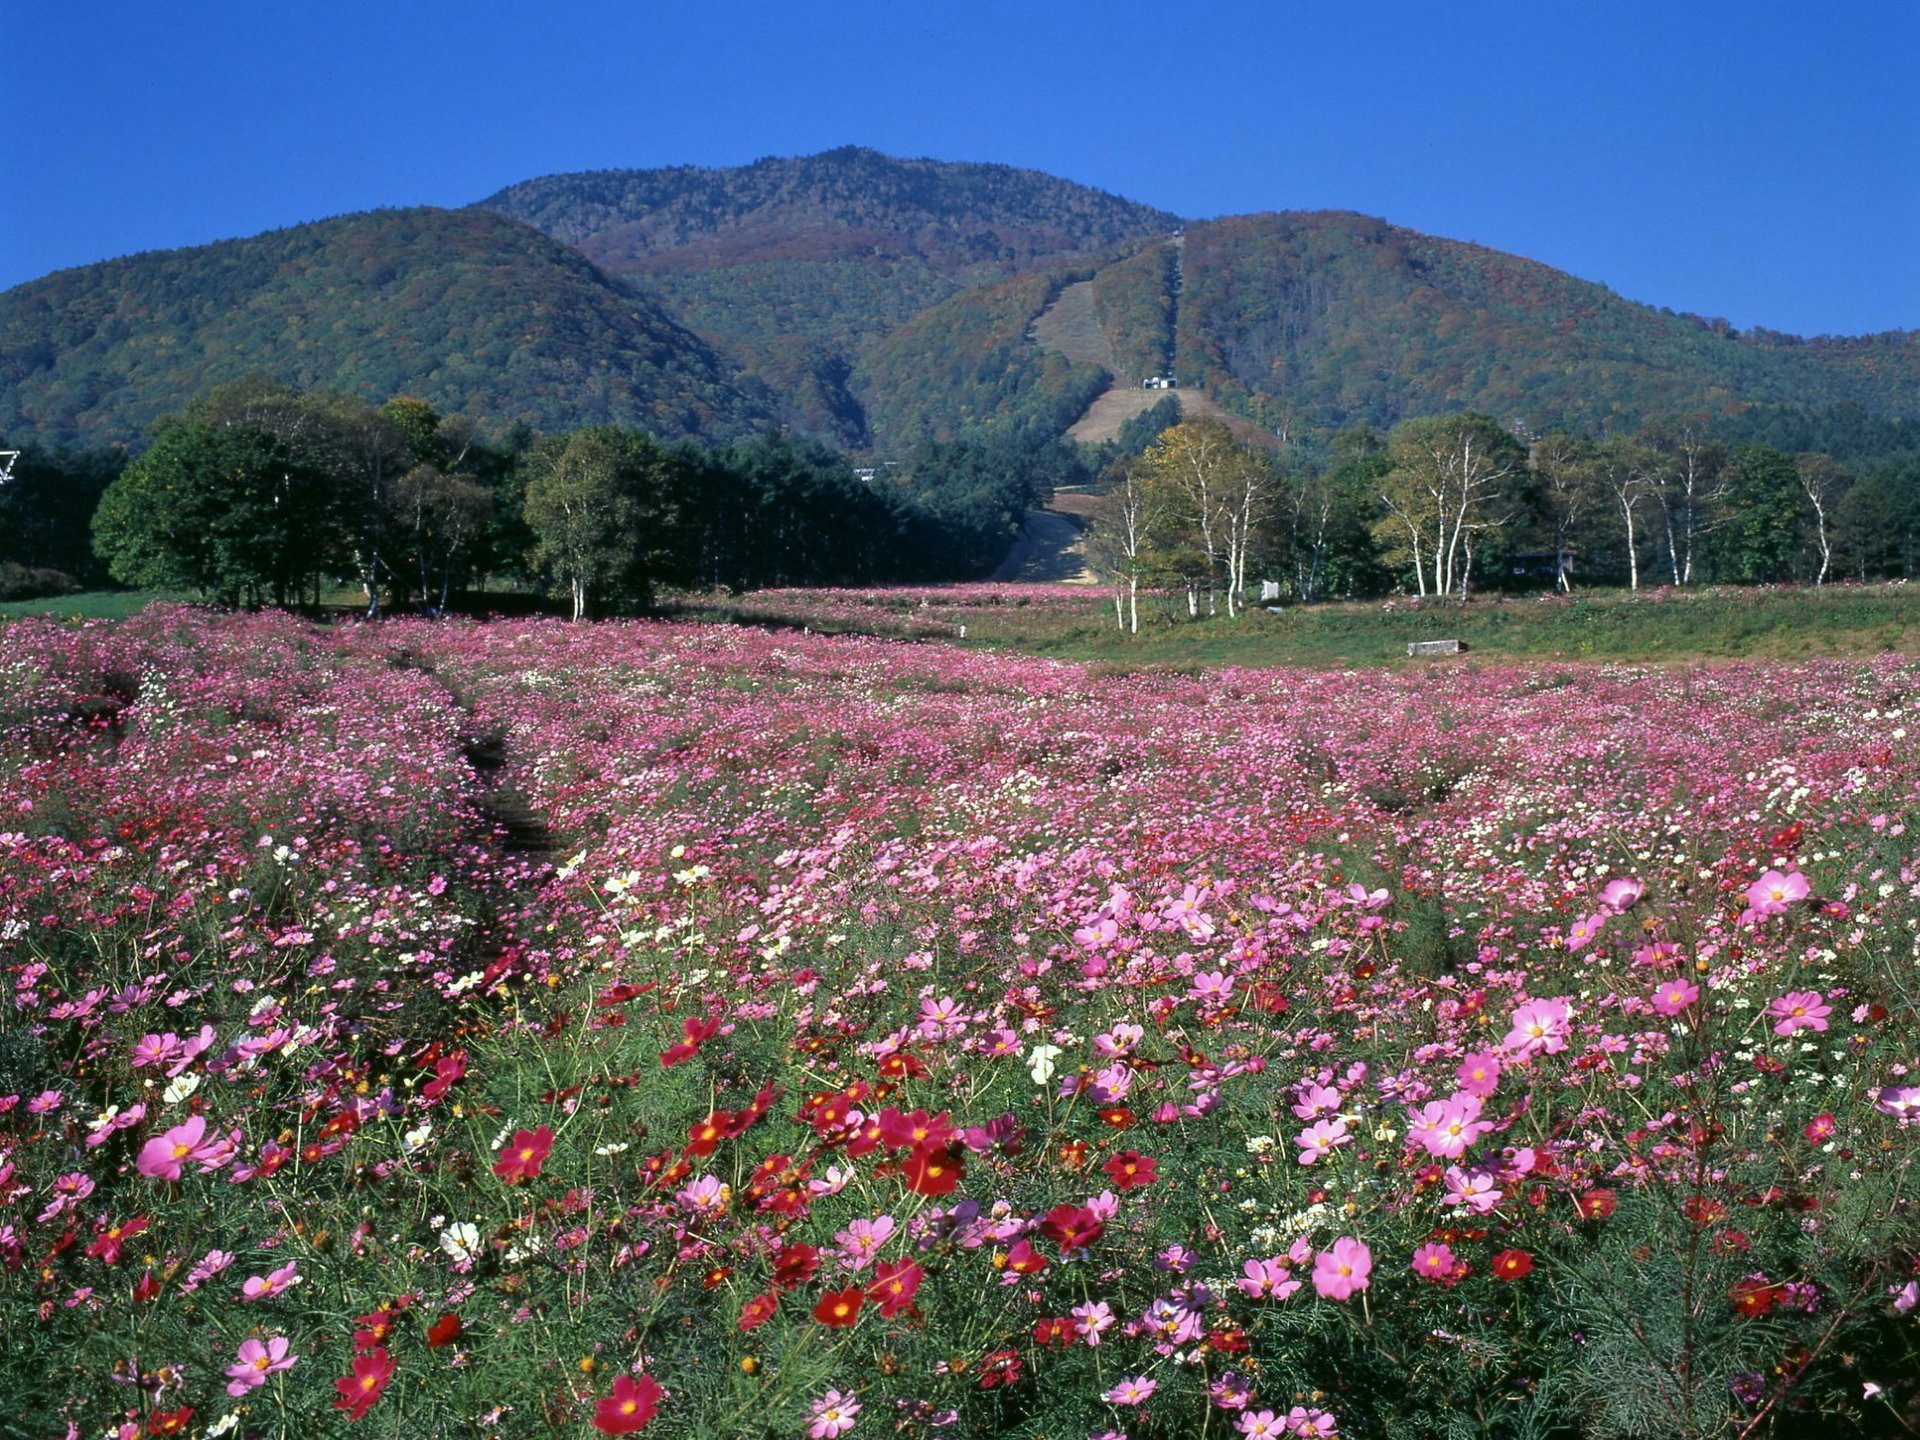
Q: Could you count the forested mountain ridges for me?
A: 3